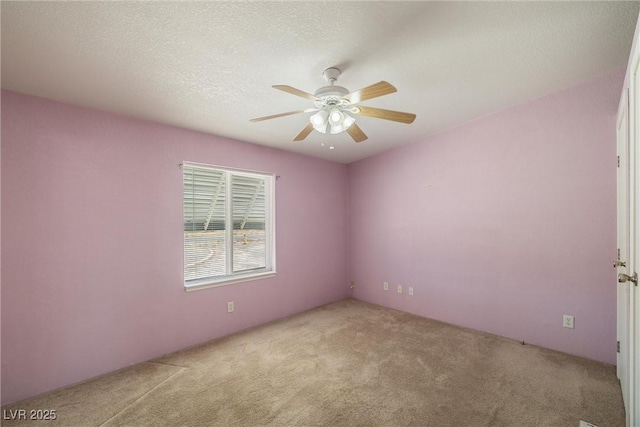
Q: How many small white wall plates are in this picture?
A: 5